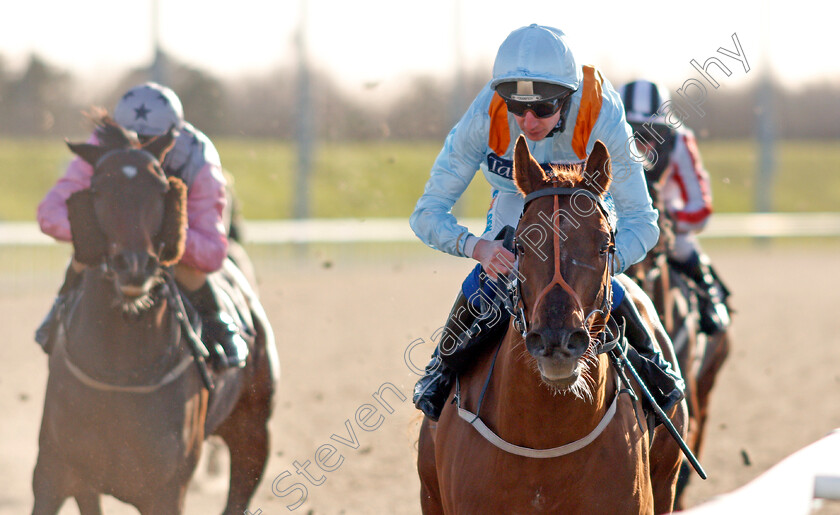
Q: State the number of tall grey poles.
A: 4